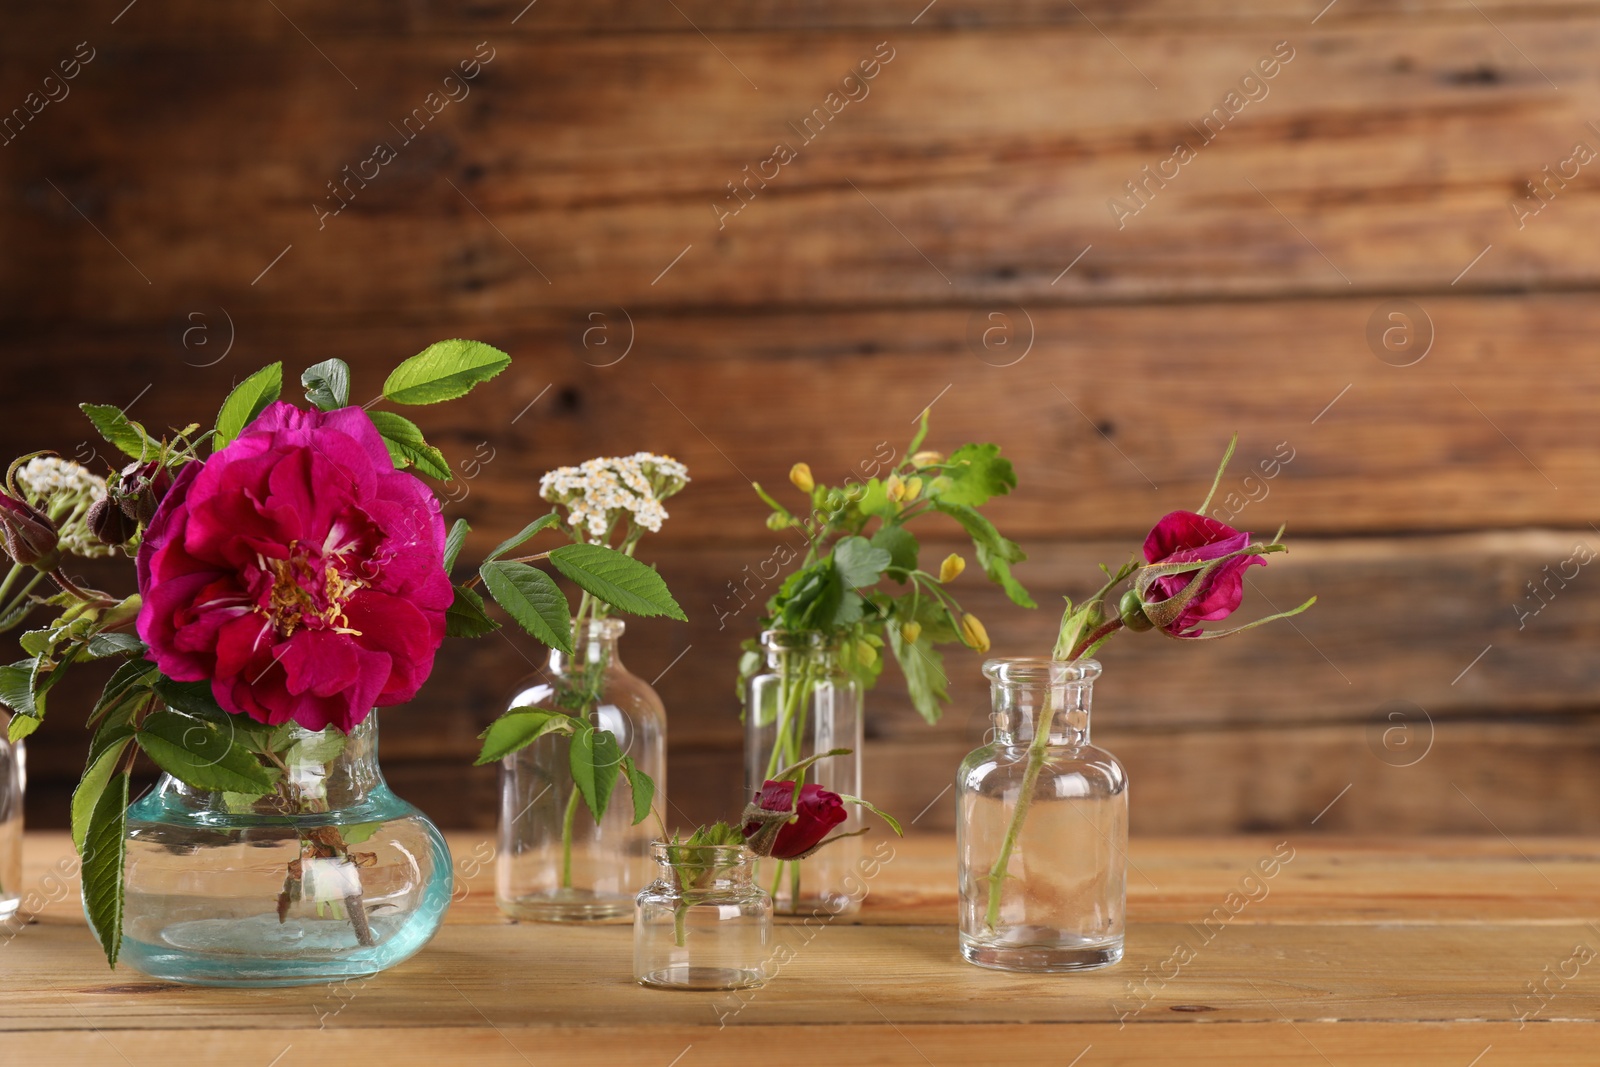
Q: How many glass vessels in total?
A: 6